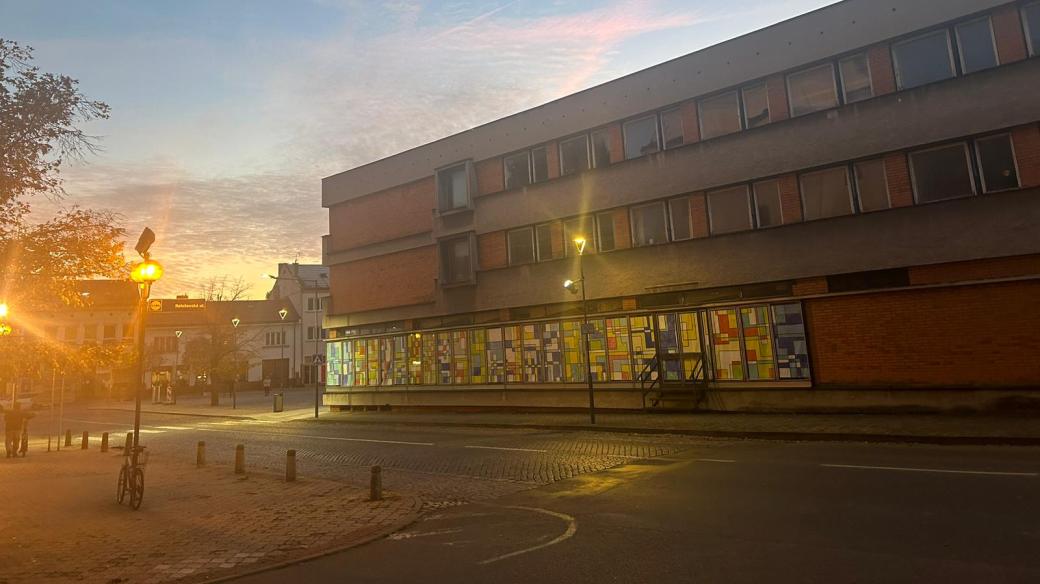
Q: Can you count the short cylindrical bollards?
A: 8